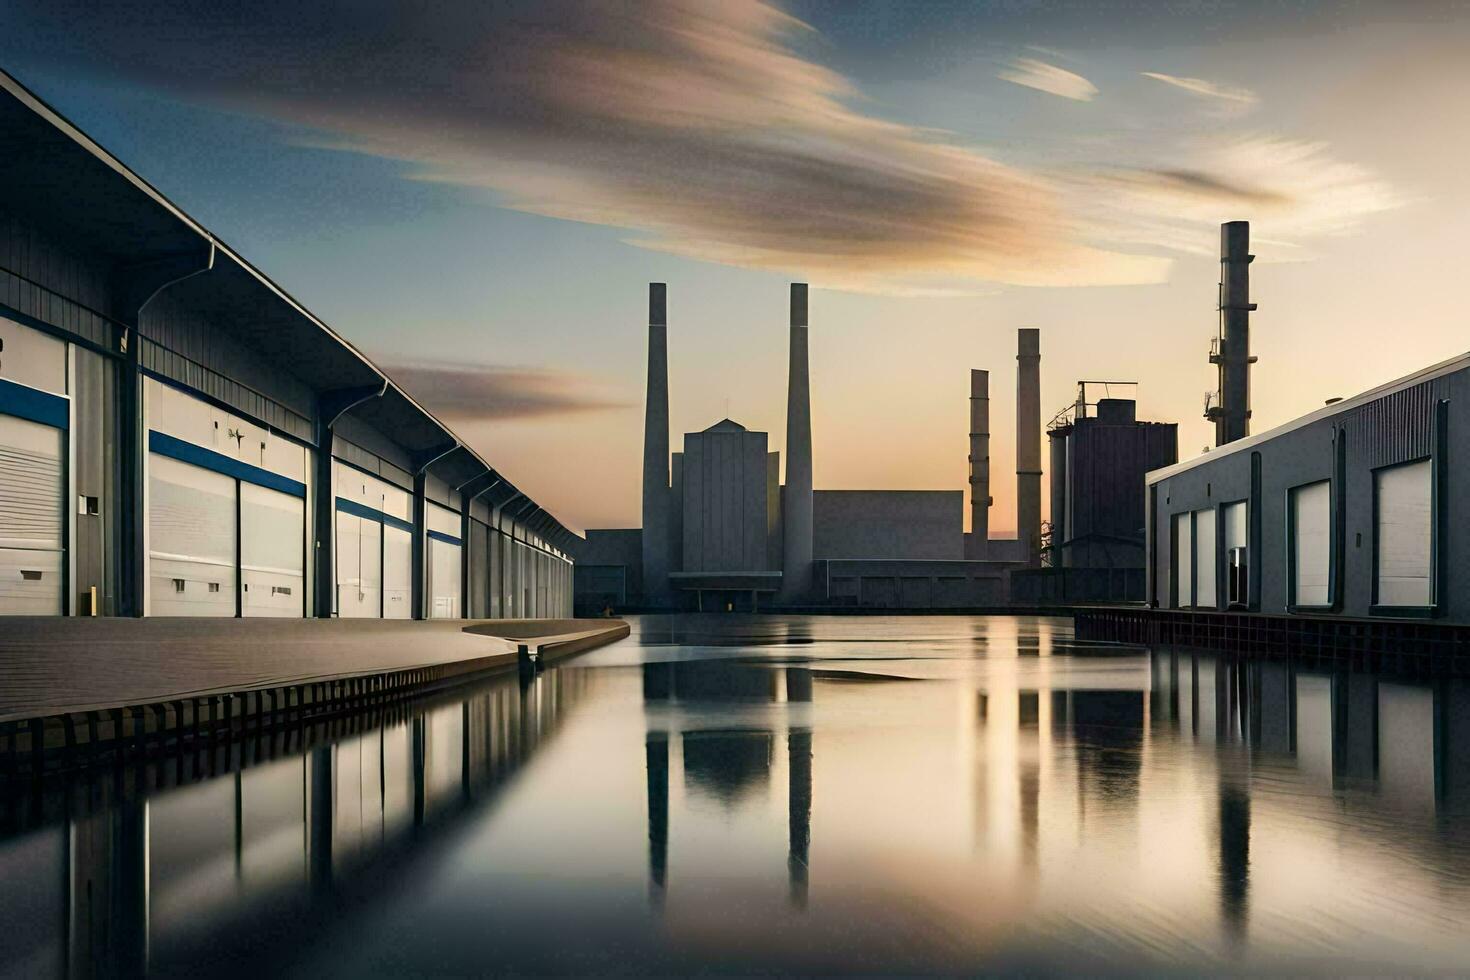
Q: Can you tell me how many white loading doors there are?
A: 11